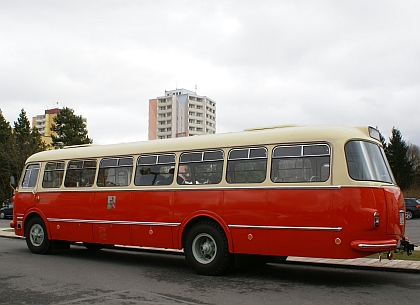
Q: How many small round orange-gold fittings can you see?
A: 4